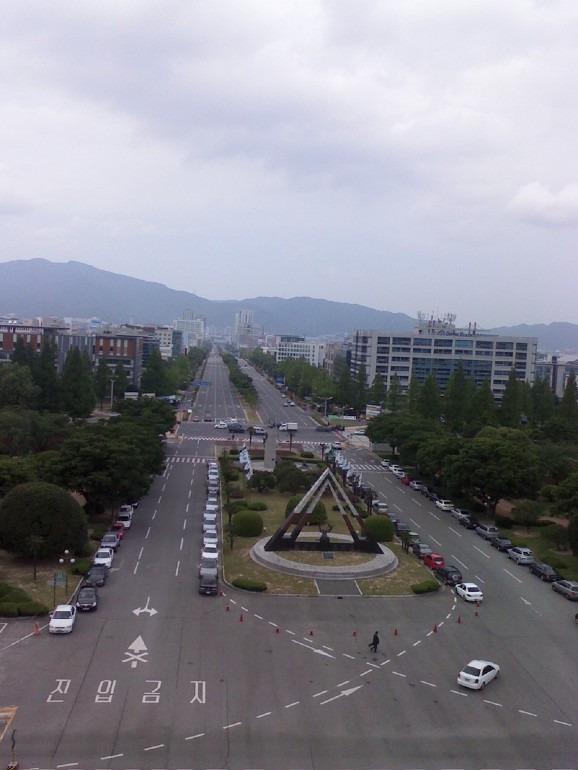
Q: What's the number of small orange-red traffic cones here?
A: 12